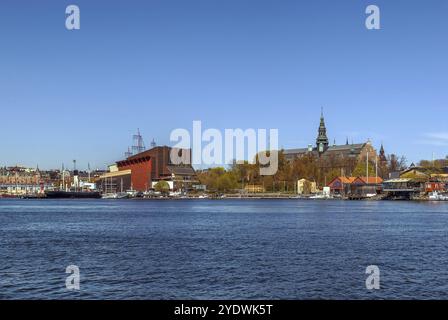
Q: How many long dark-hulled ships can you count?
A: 1